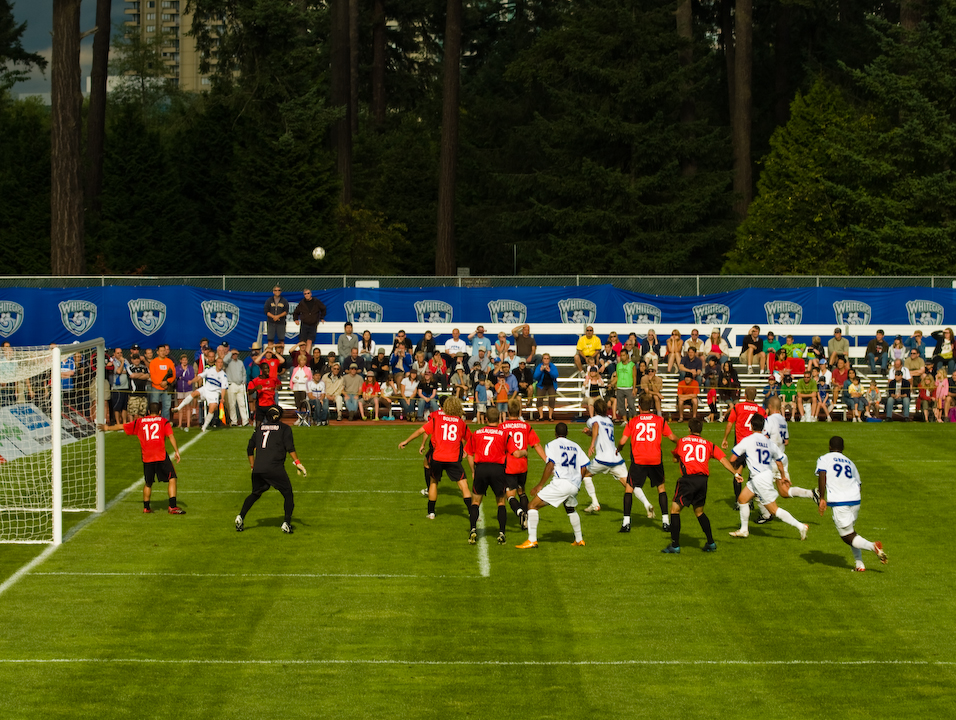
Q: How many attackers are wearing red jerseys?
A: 0